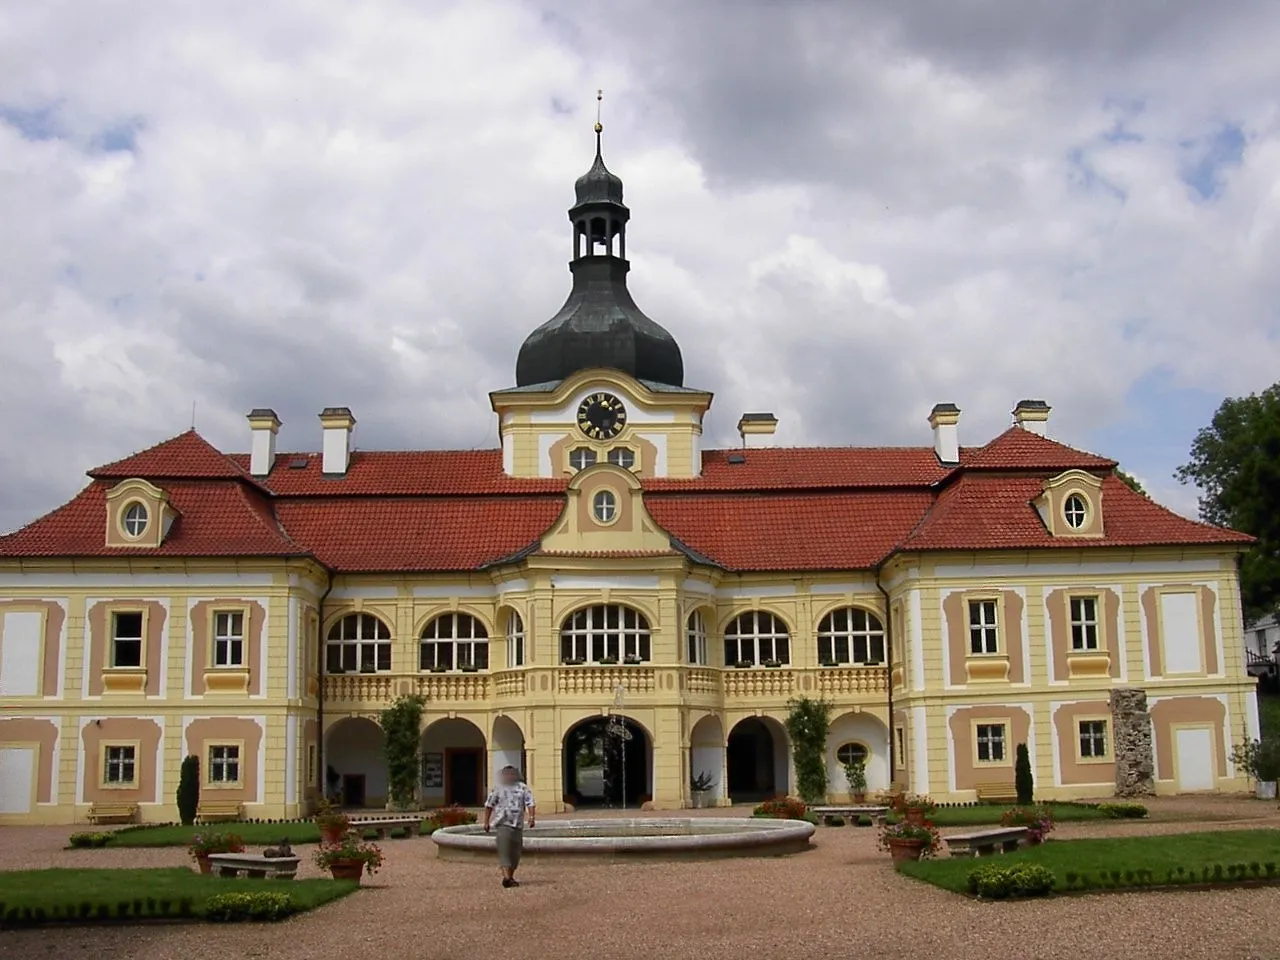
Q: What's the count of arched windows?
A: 7